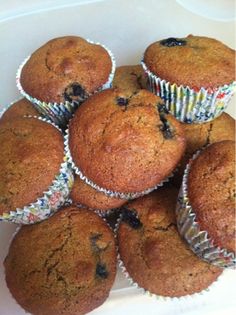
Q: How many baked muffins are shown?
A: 11